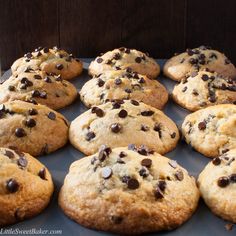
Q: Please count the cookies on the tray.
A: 12